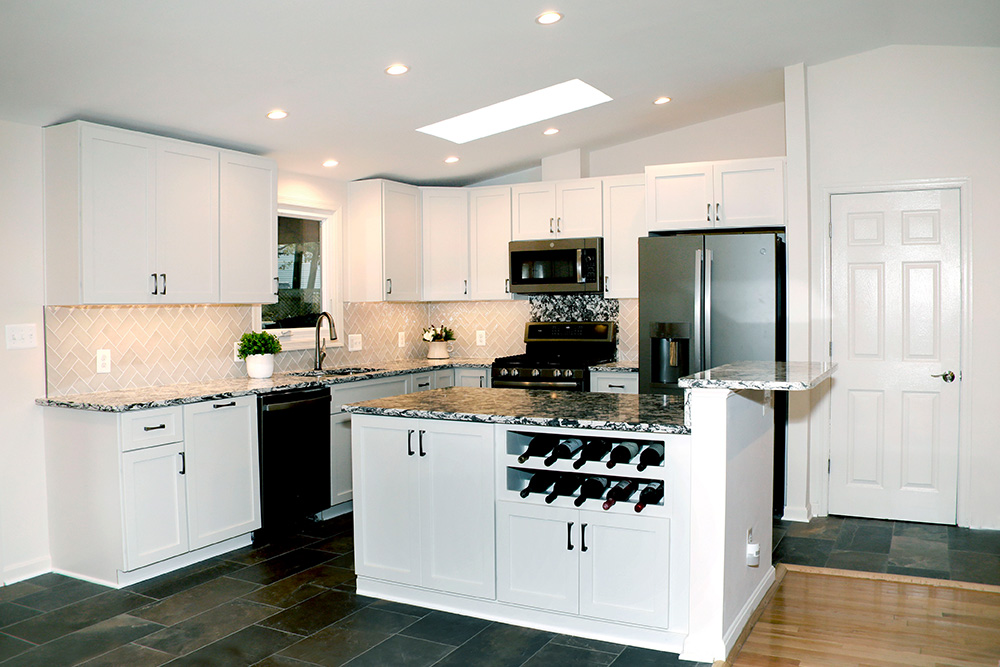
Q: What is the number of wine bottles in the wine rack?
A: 10